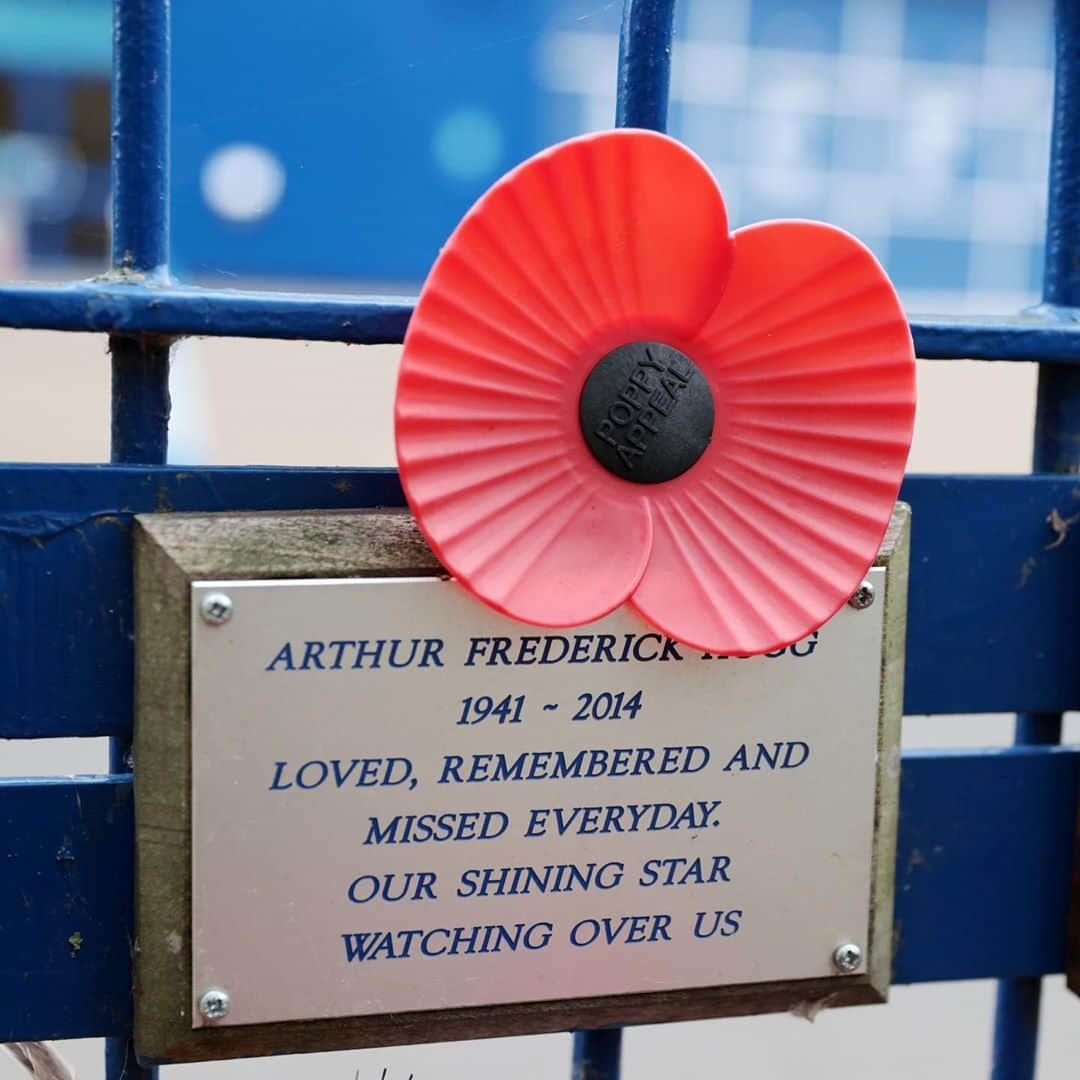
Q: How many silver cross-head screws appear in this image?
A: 4